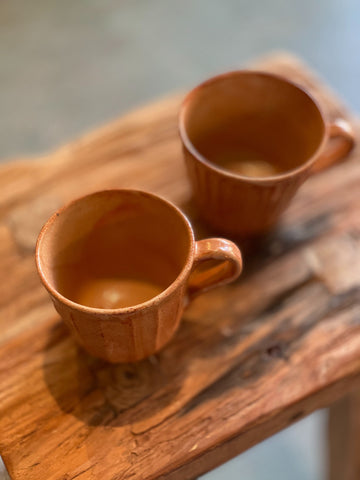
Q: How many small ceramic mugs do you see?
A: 2